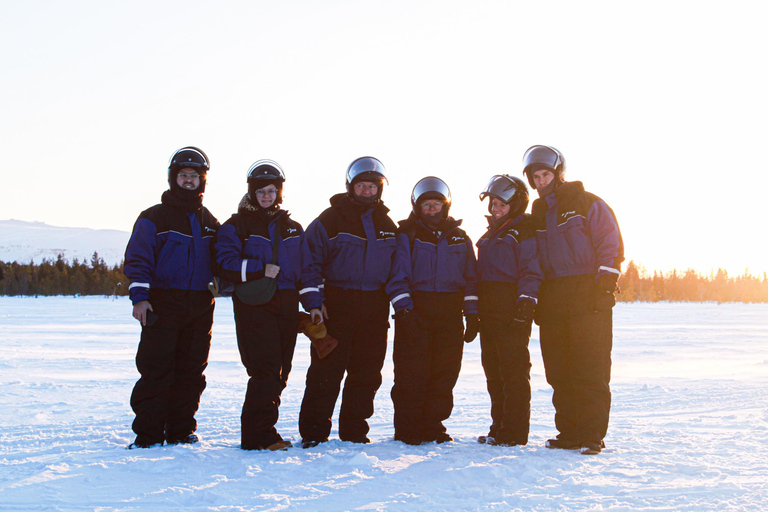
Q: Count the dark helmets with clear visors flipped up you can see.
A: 6